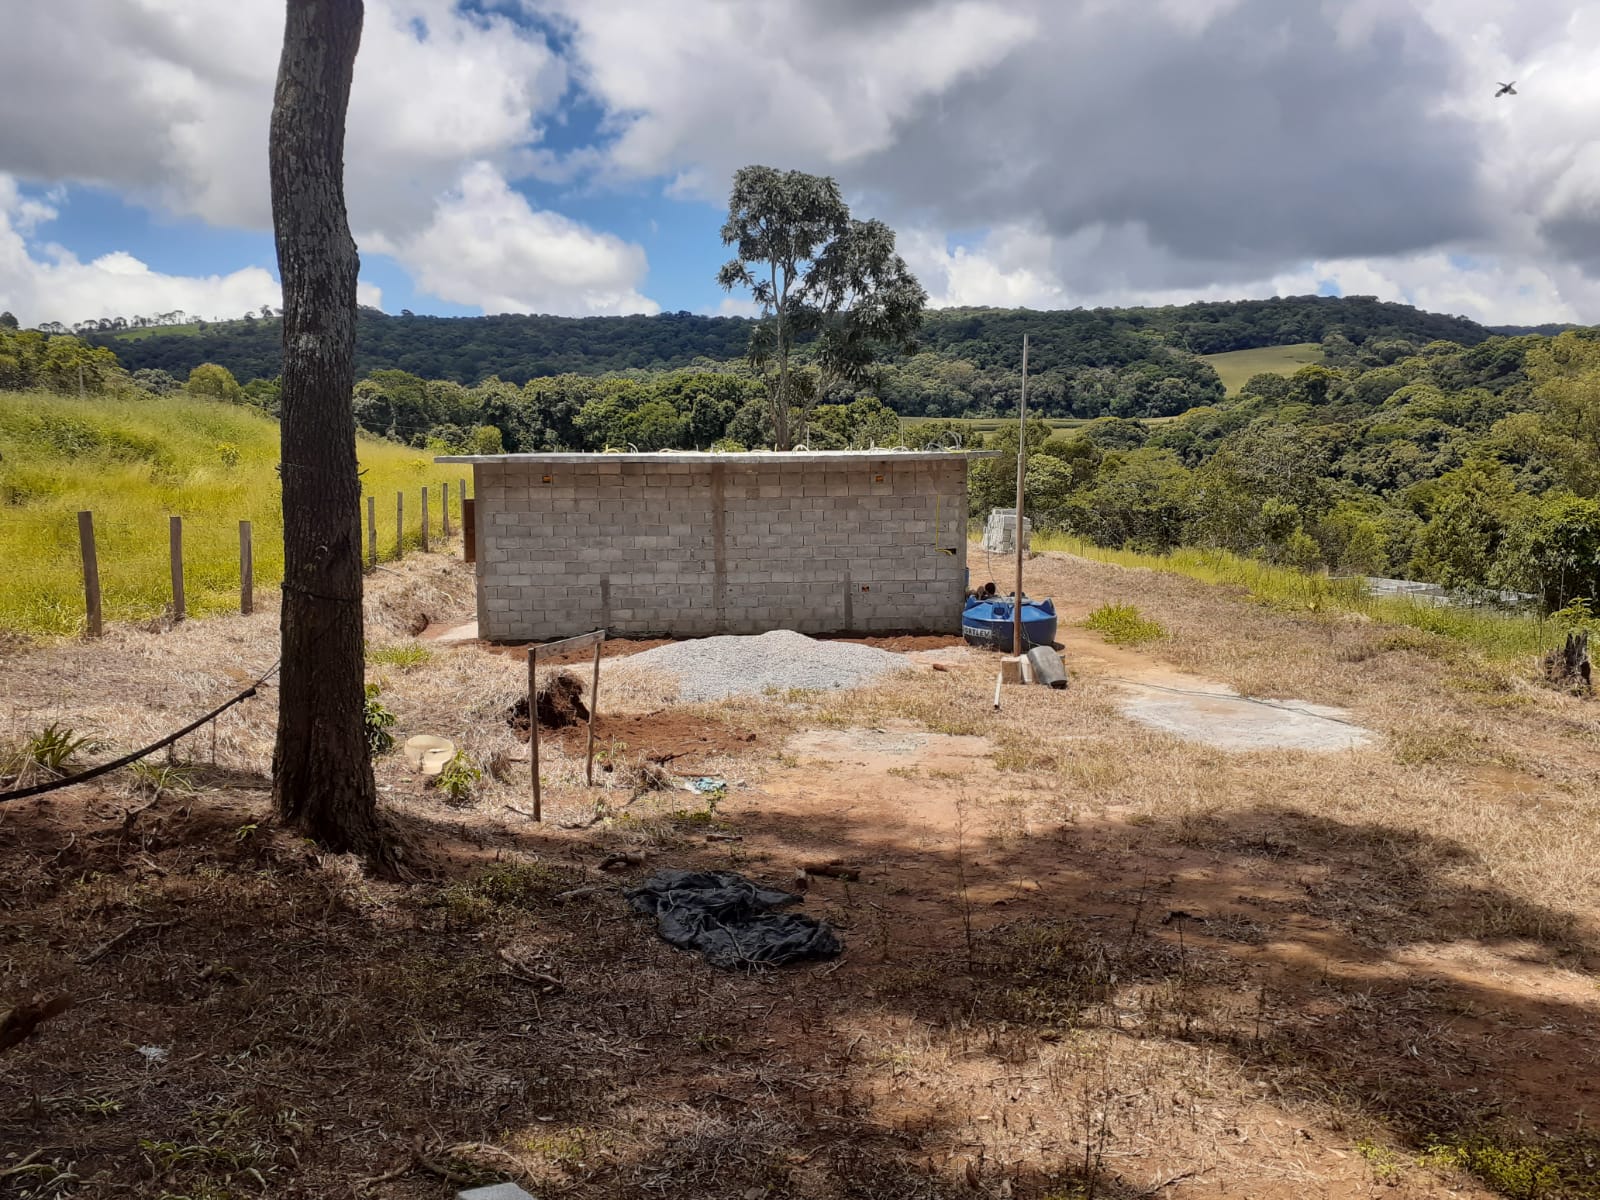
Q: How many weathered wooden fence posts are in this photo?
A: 8